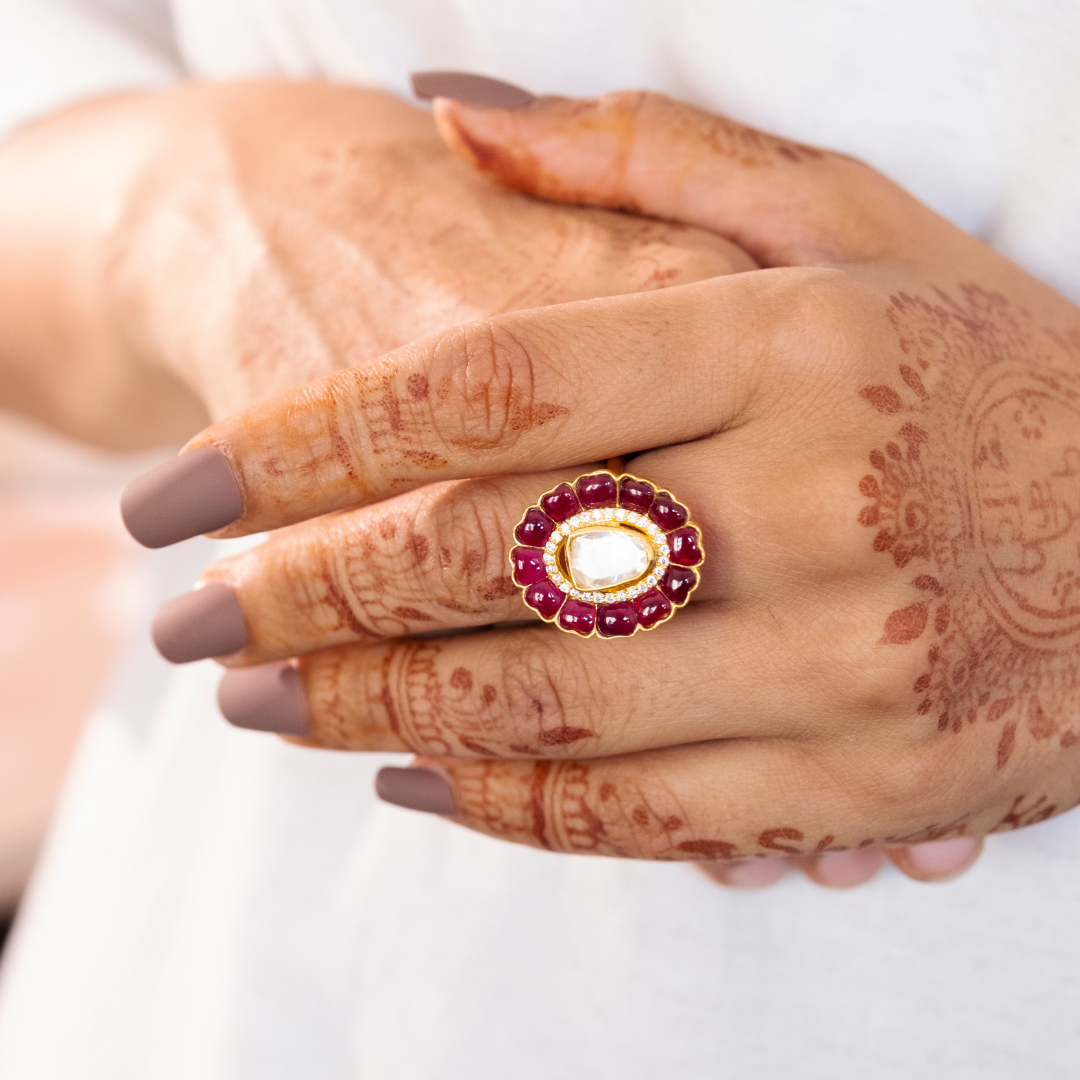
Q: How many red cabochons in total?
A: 12